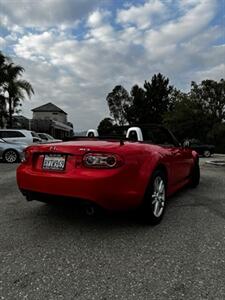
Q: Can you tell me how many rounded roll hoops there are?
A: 2